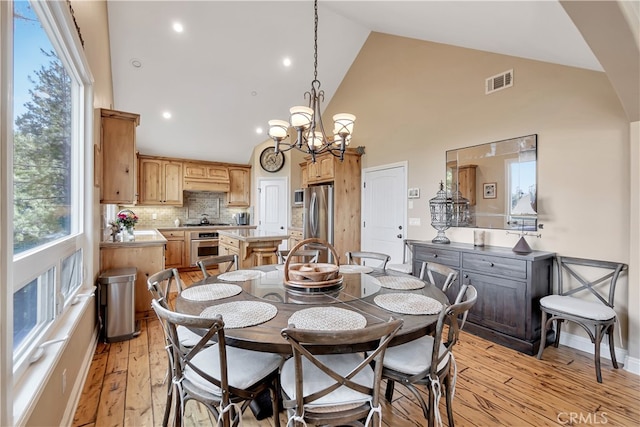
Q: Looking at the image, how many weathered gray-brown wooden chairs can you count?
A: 10